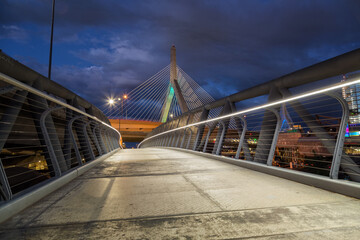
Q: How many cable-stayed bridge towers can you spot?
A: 1